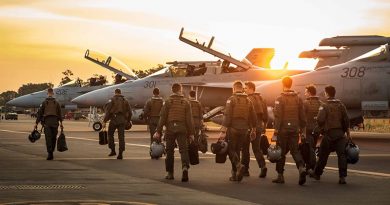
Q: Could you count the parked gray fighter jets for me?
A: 3